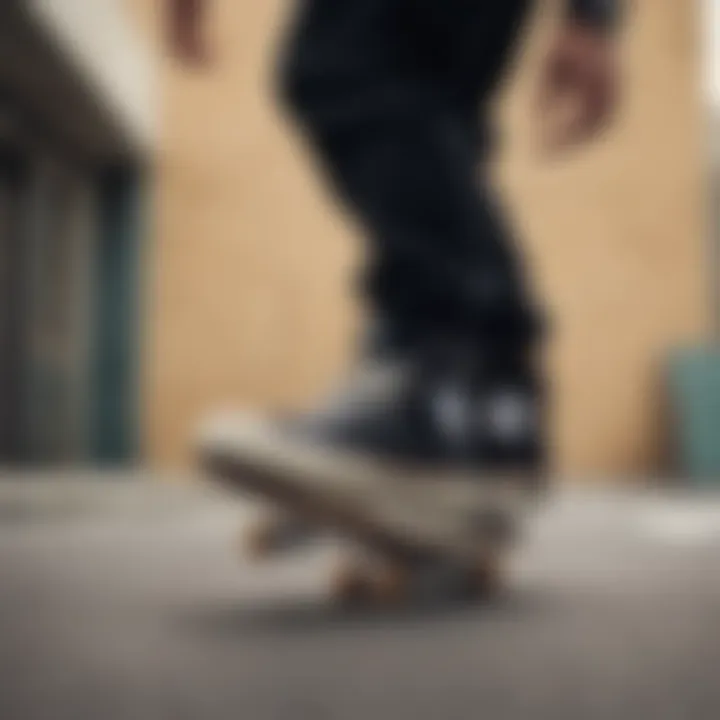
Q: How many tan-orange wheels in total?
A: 3